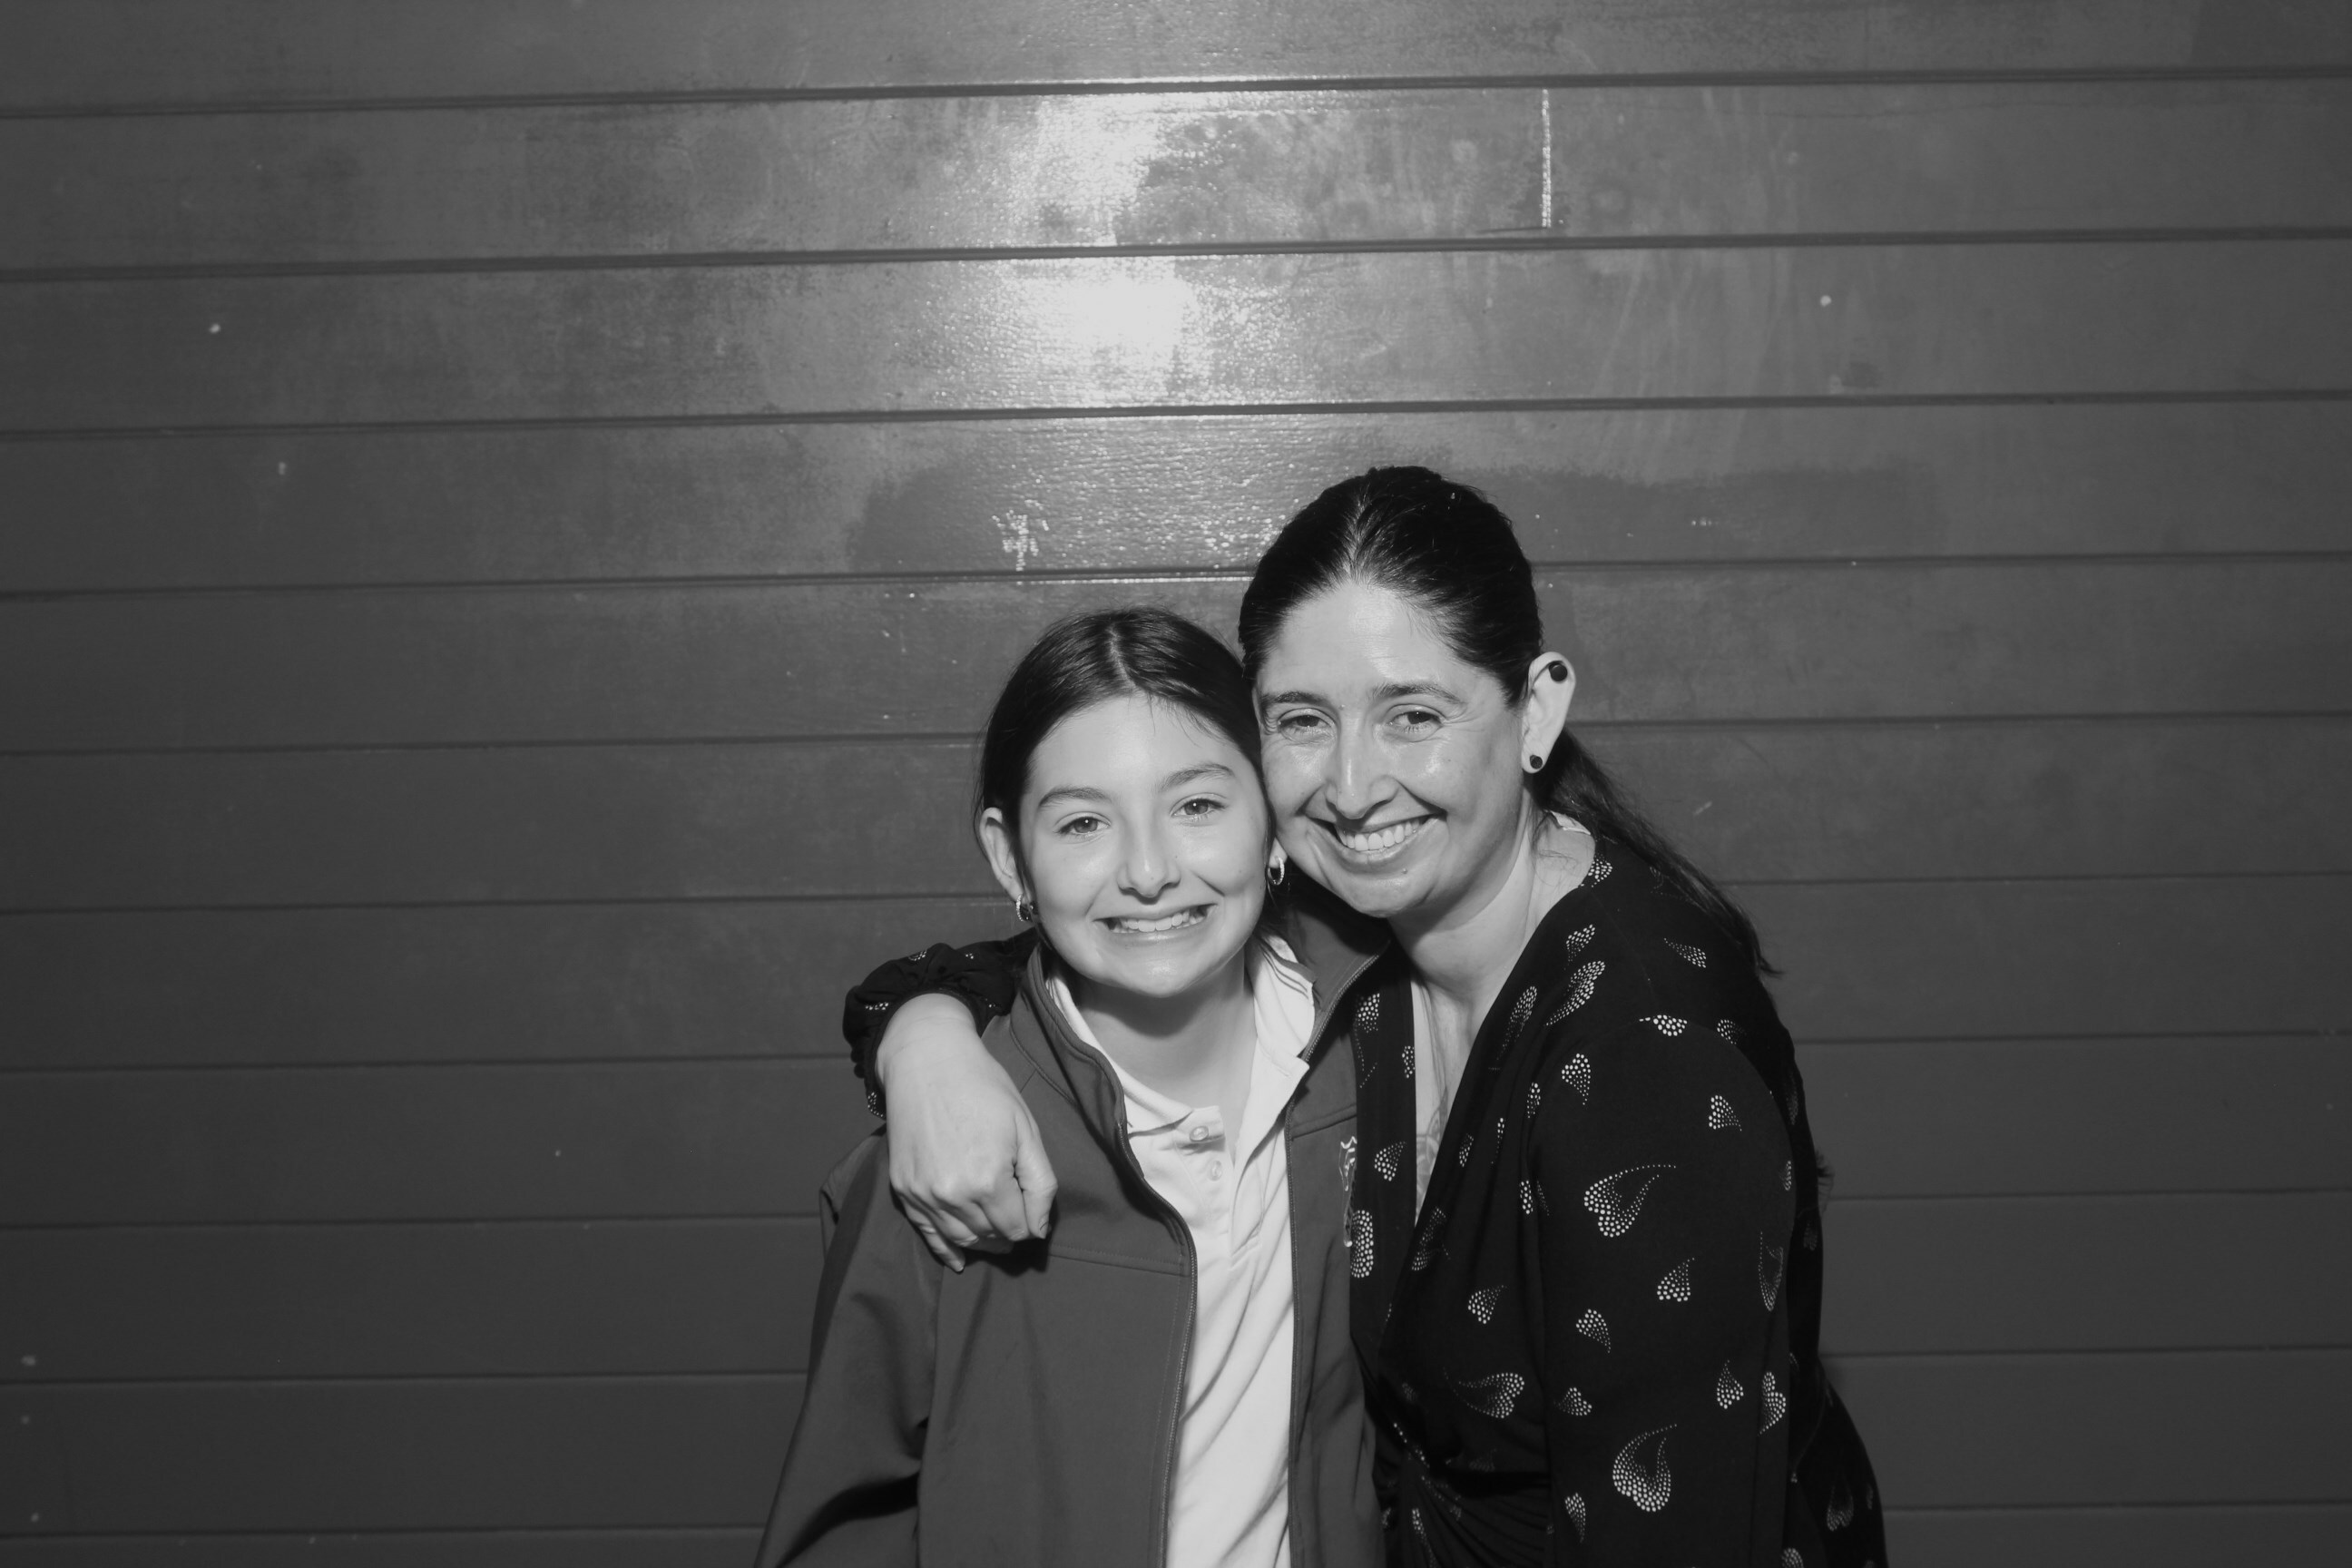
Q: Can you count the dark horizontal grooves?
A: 10